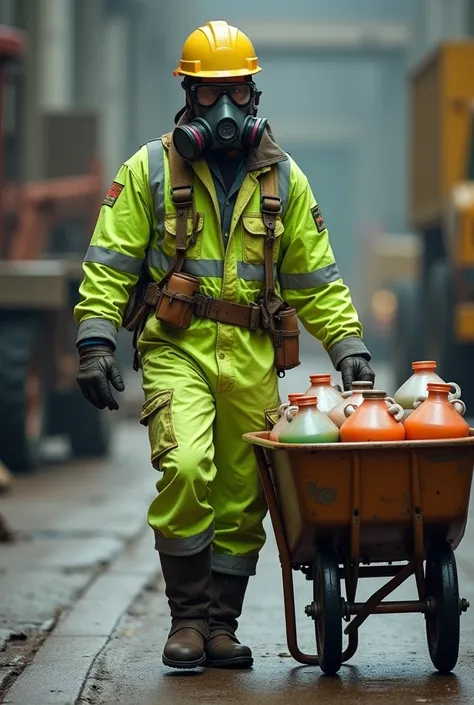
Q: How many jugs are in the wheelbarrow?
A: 7